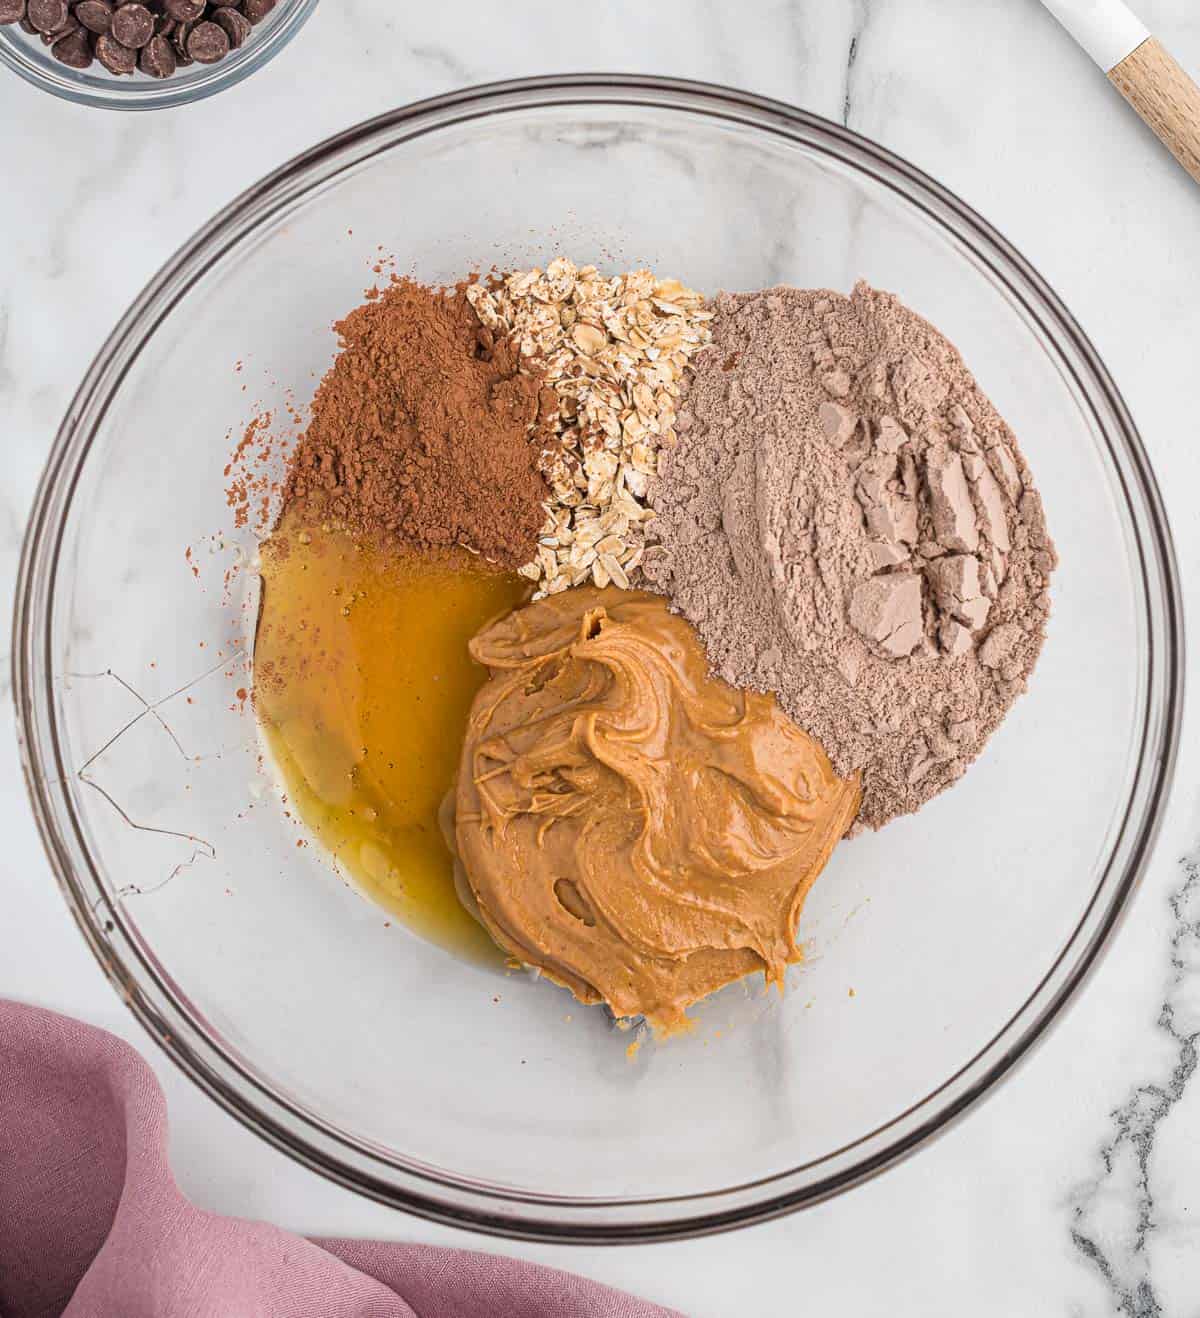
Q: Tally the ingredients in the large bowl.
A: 5